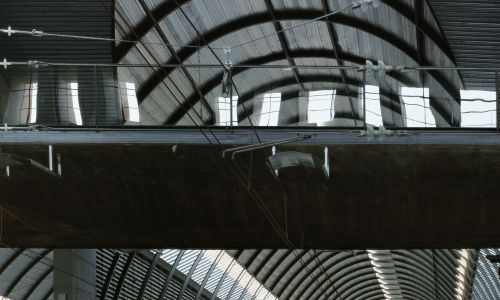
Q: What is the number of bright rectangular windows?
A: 9